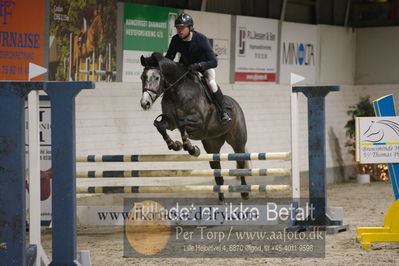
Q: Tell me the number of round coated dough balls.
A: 0